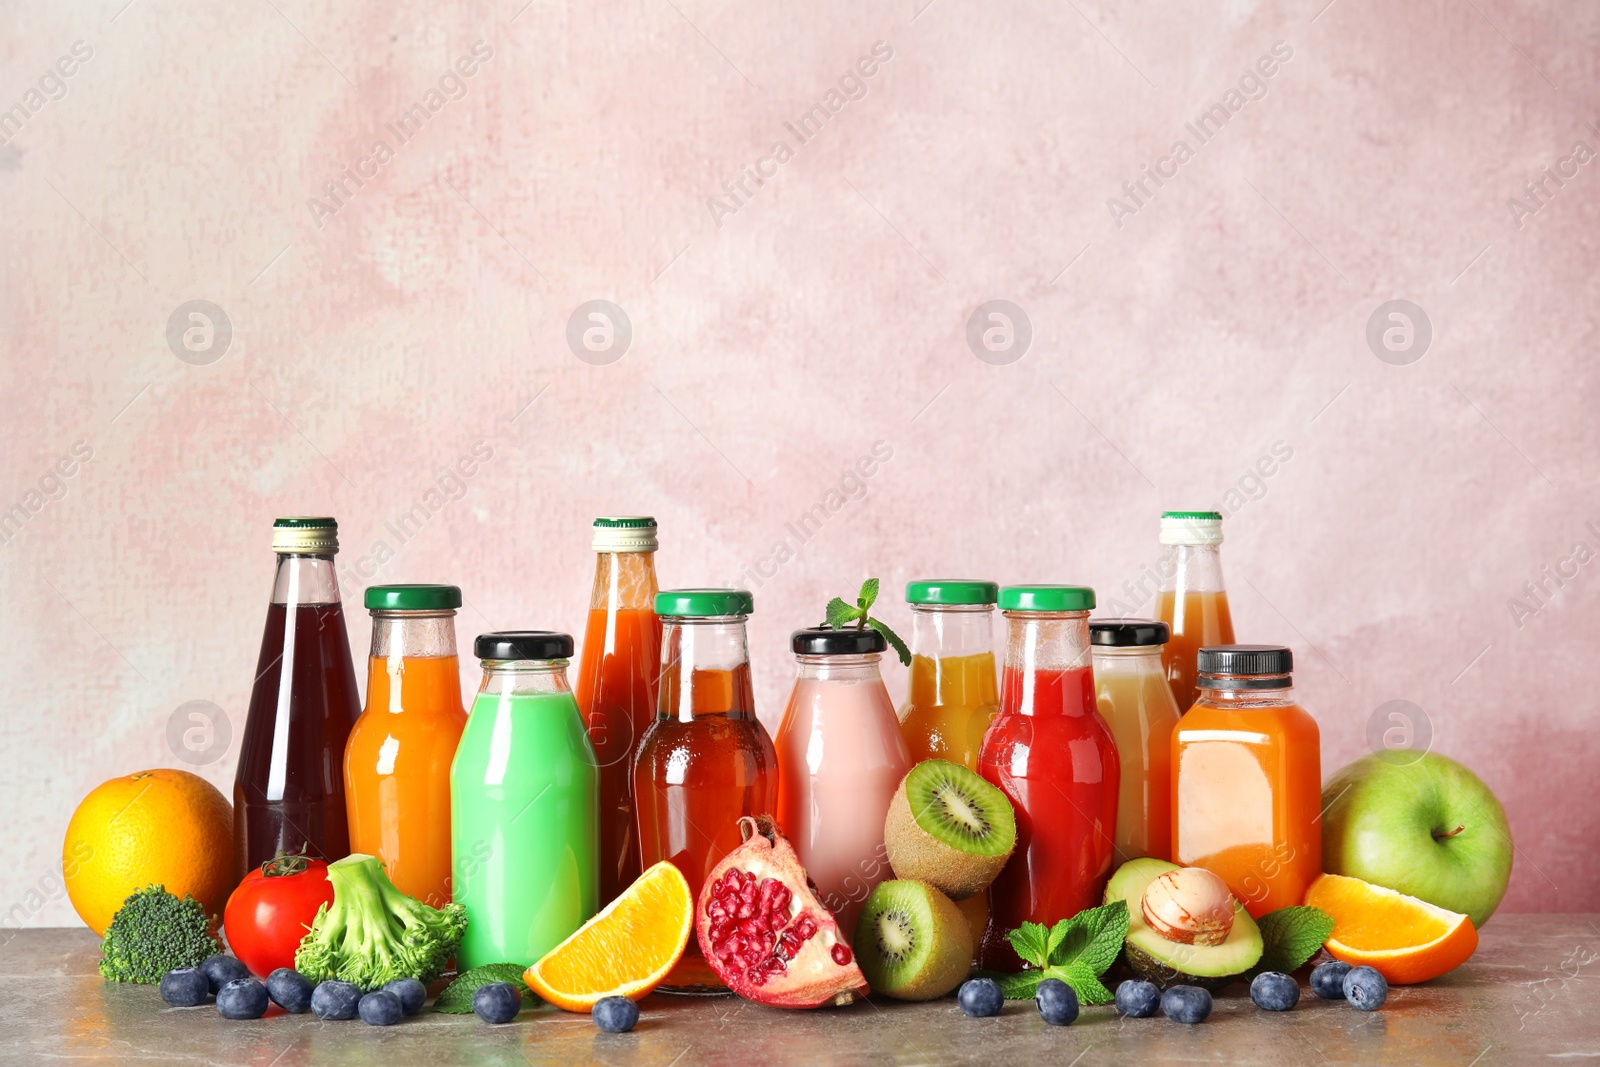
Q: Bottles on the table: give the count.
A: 11